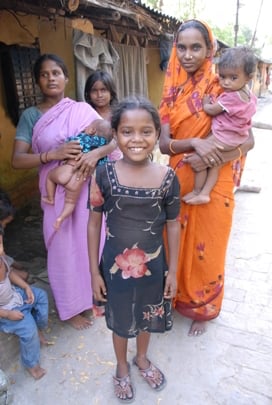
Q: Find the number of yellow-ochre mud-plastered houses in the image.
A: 1